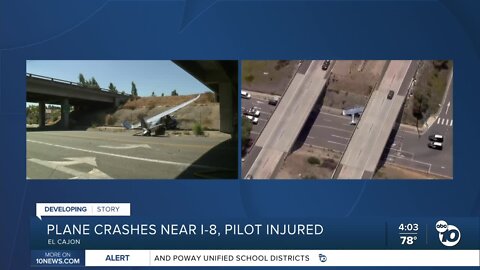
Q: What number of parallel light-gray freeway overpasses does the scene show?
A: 2